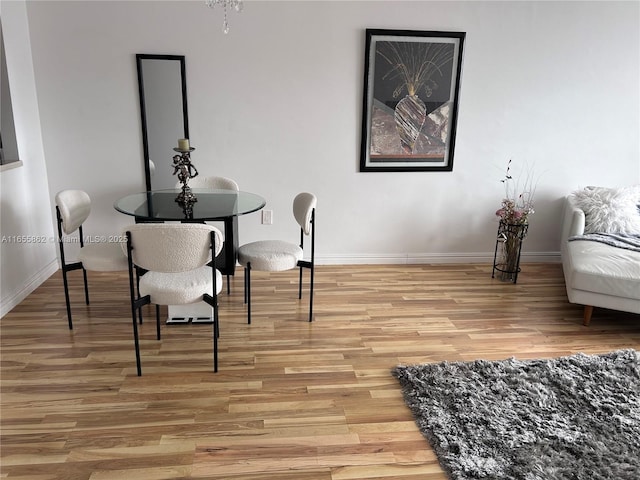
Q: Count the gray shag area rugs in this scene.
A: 1